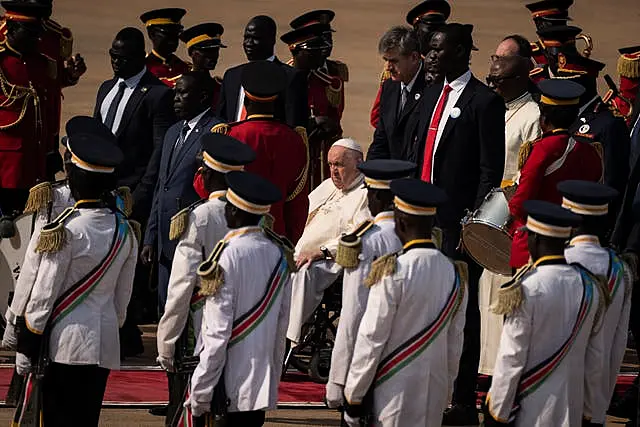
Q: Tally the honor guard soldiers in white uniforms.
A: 8